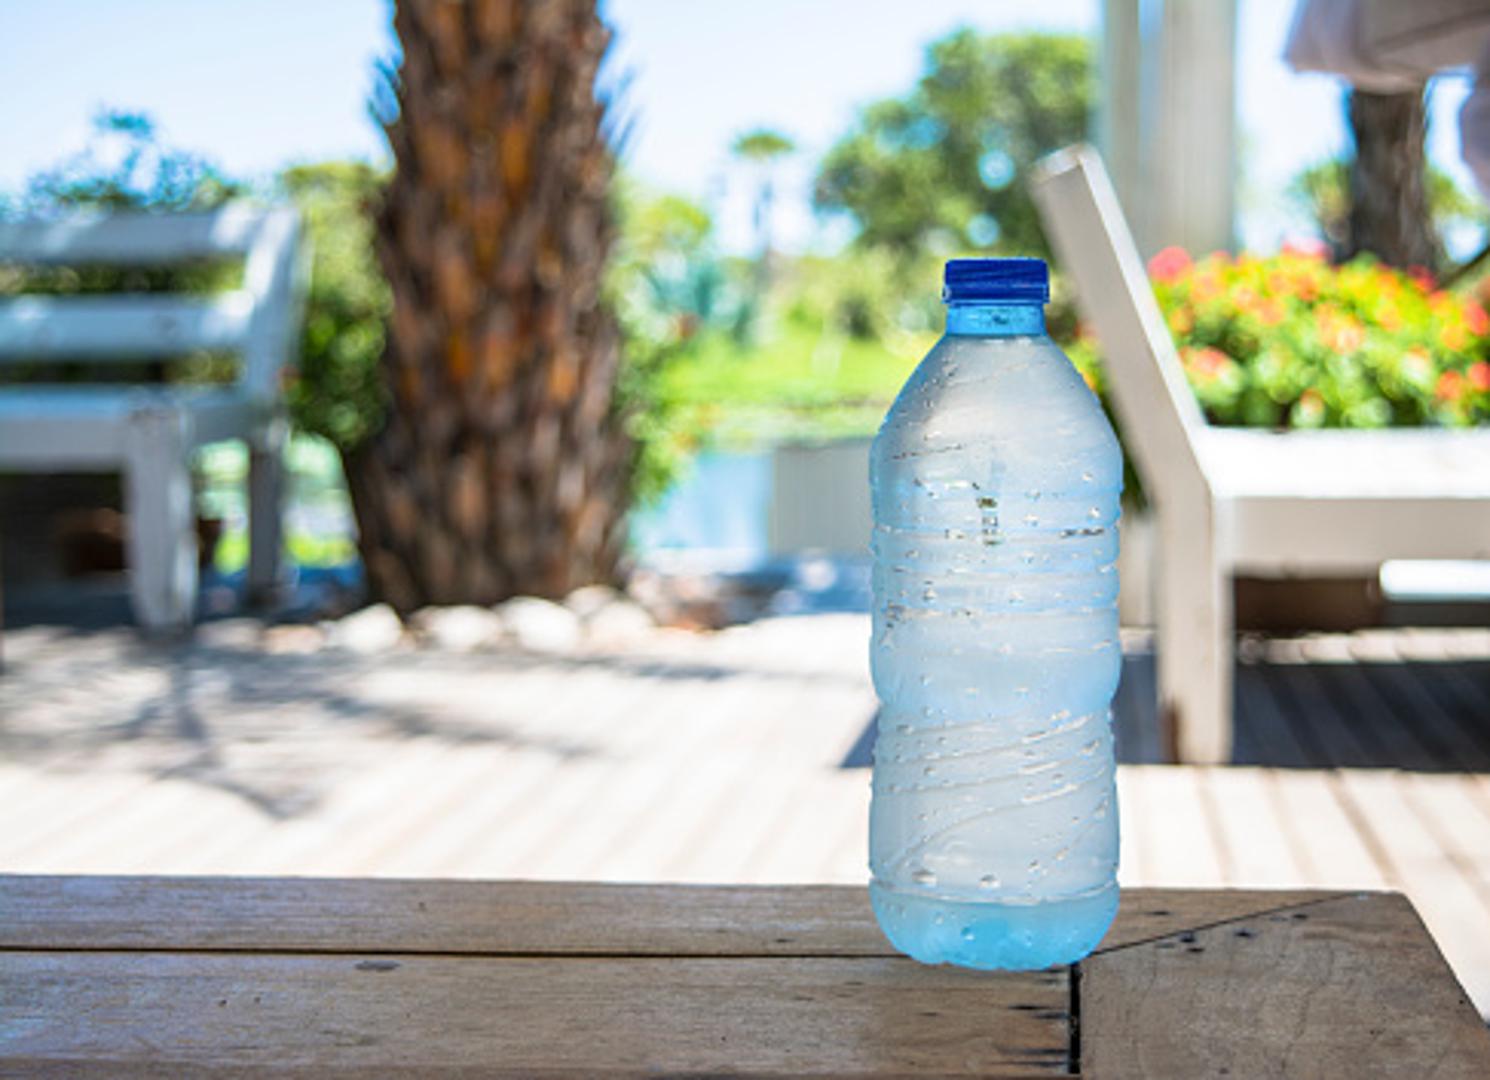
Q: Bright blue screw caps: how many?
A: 1